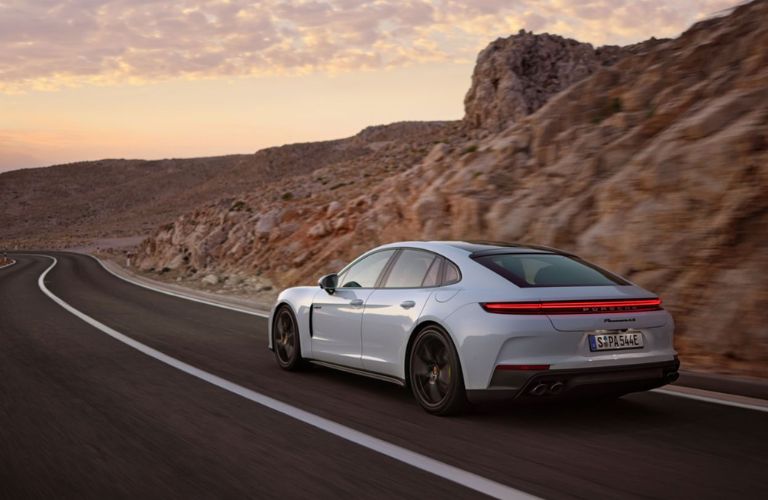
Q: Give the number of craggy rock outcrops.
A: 1